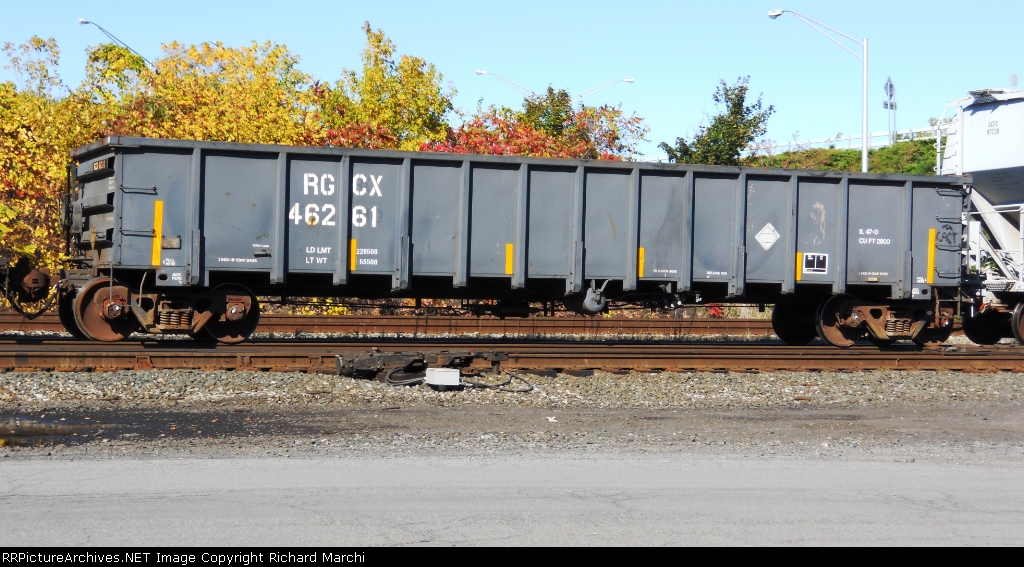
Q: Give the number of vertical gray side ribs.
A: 13